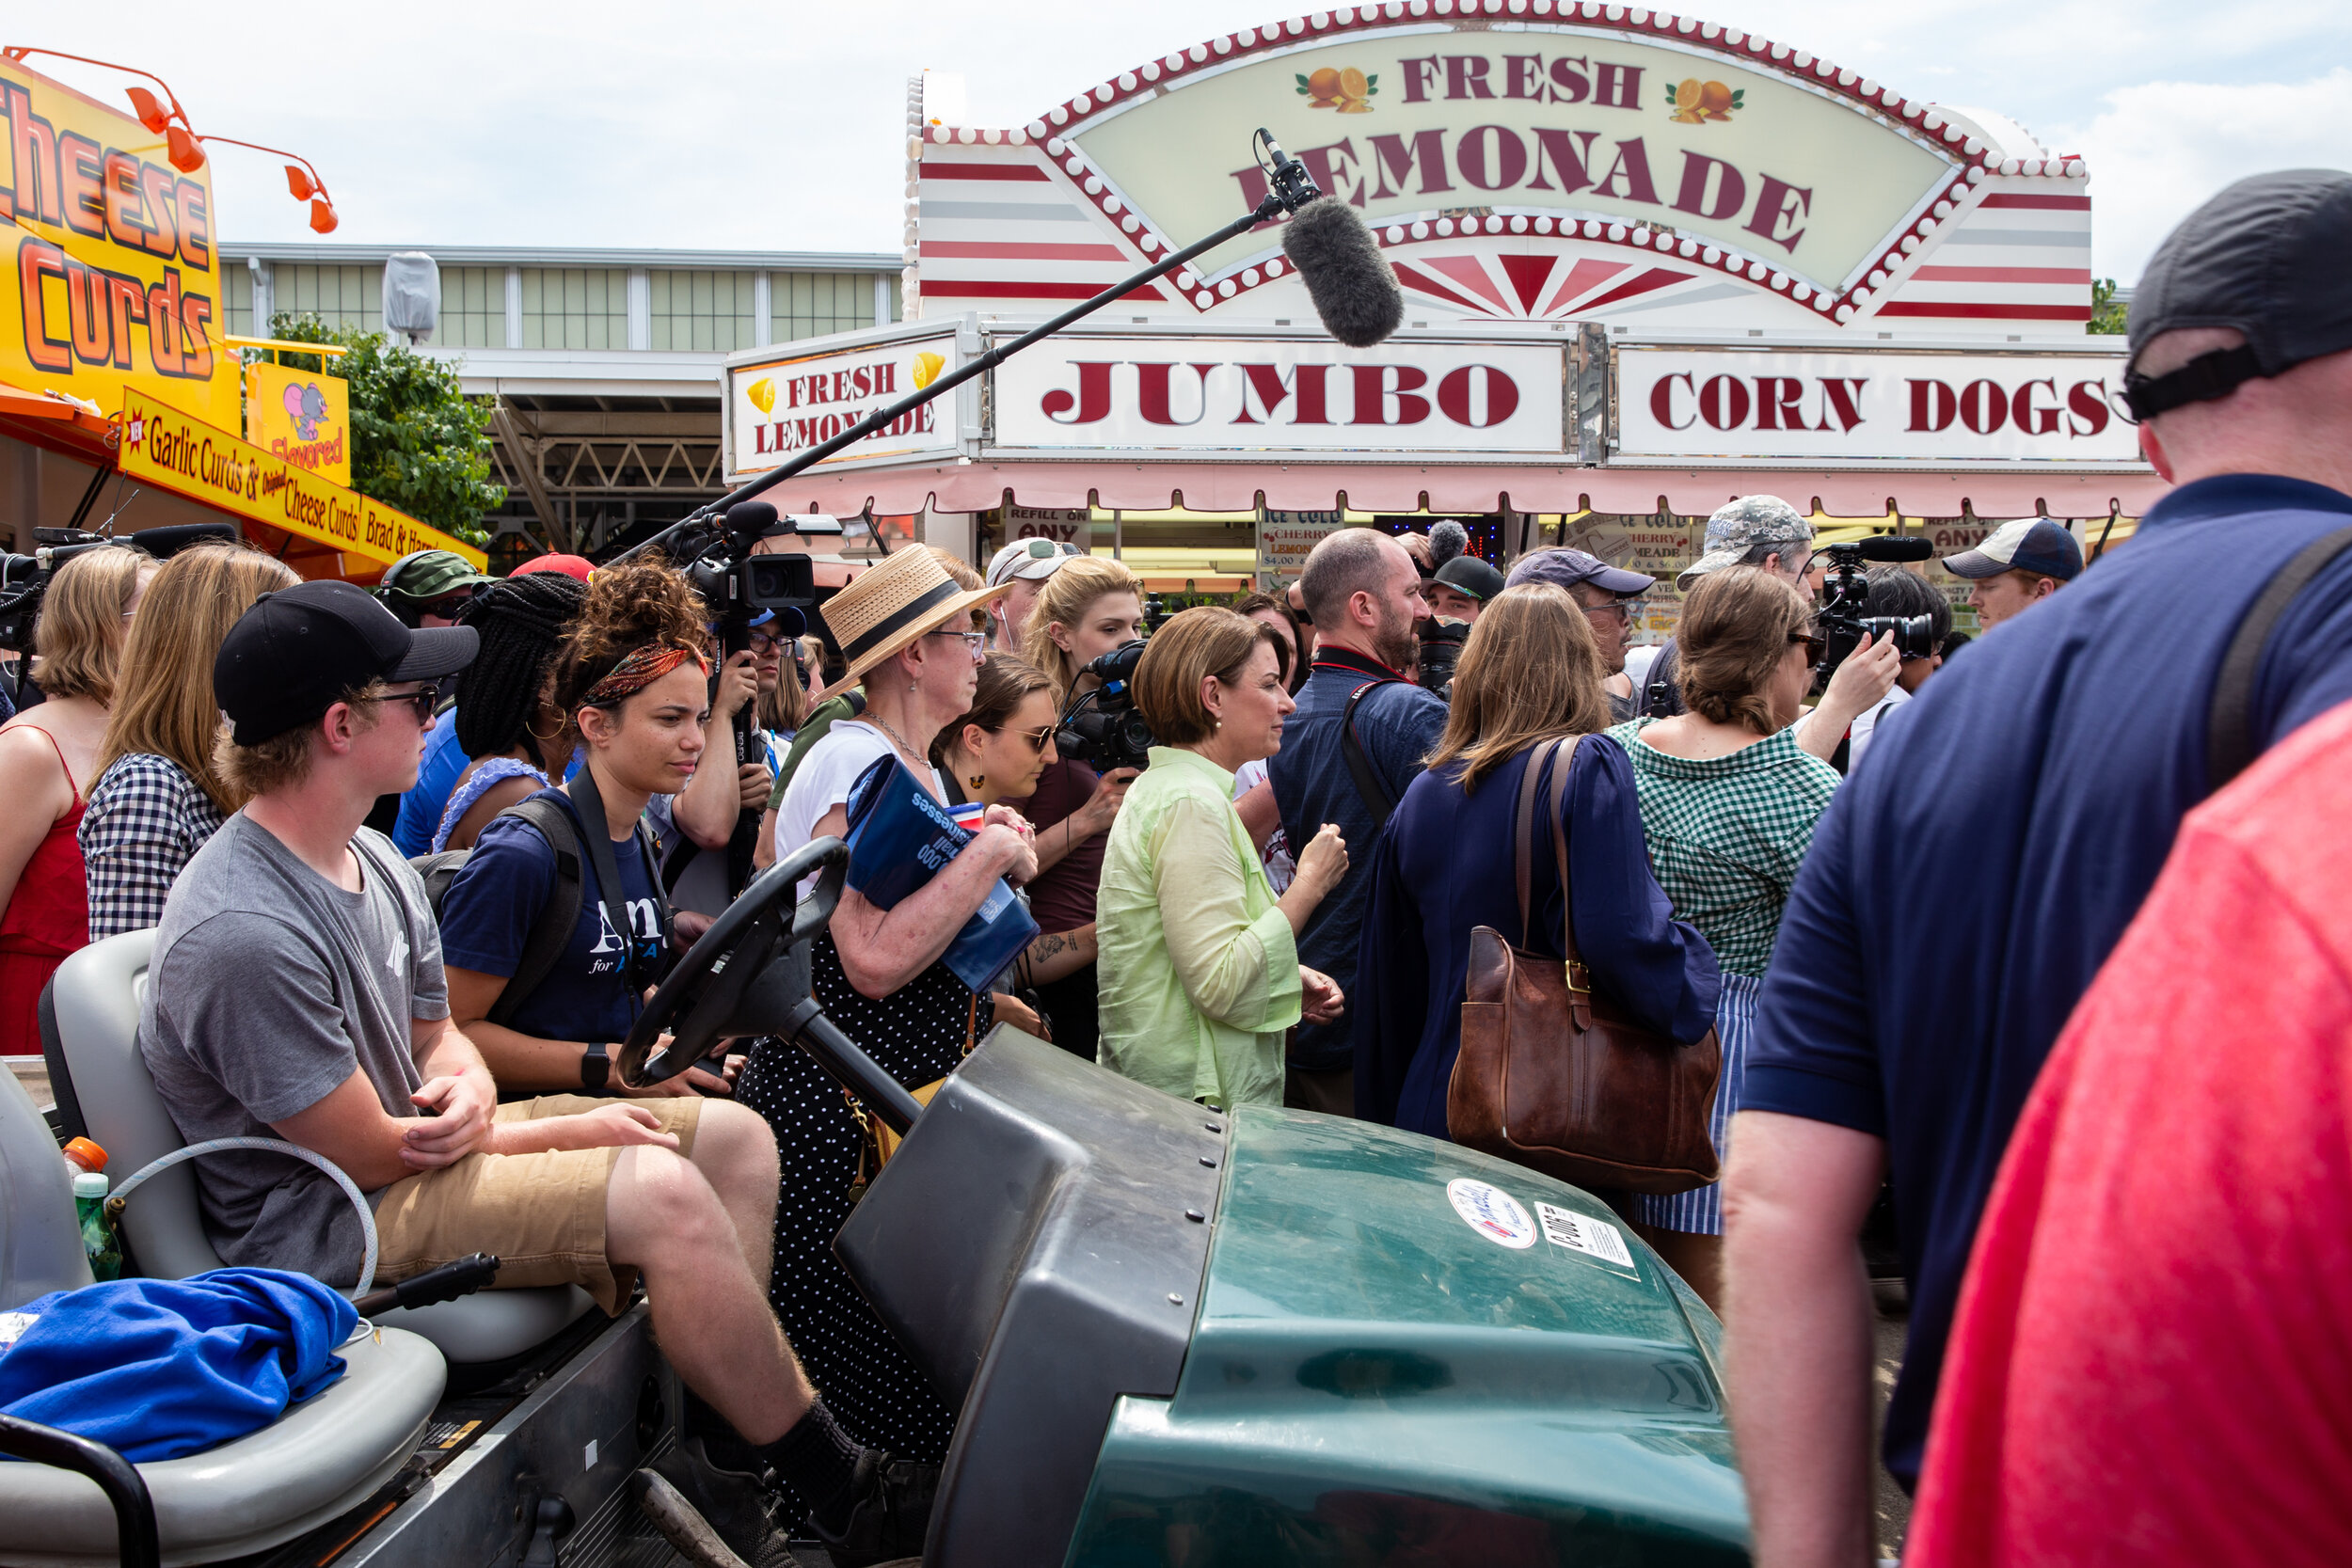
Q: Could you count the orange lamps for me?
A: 4